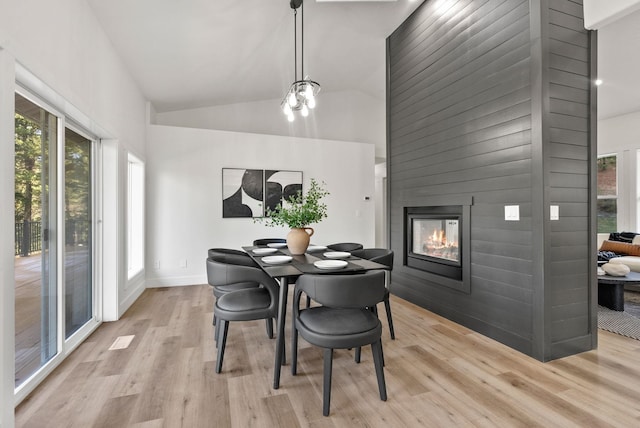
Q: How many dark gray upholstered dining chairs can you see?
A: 6